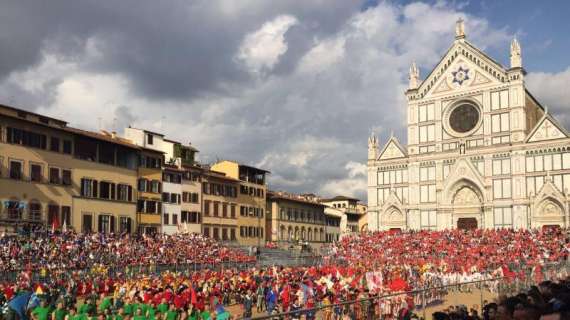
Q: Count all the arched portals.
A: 3